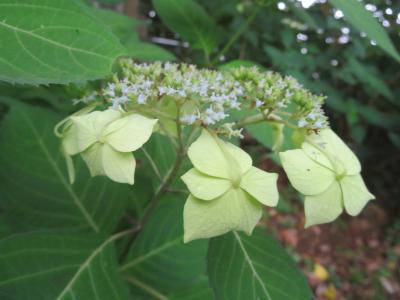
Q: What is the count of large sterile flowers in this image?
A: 3